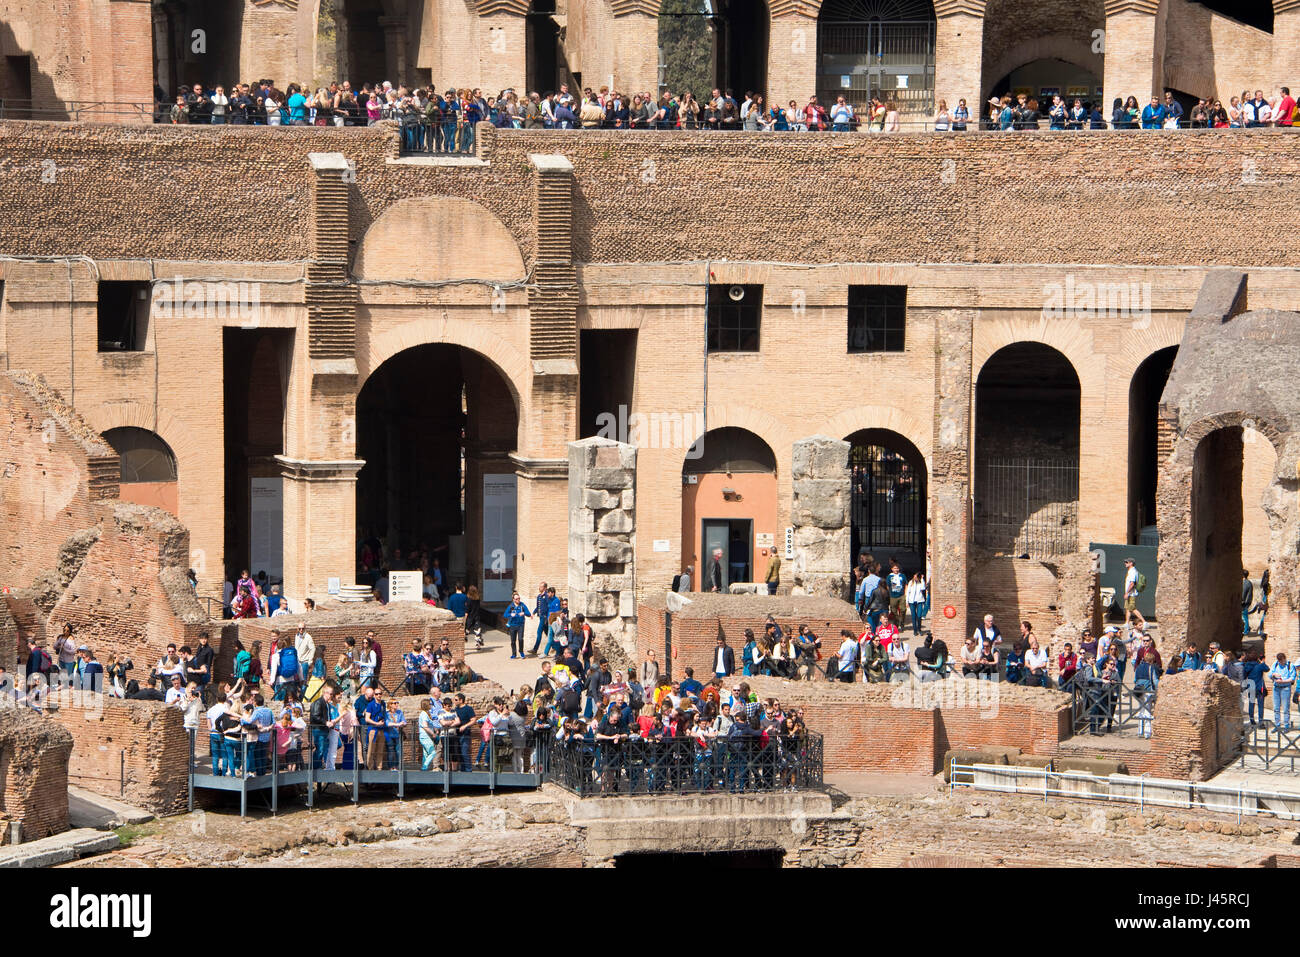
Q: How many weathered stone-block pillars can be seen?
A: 2